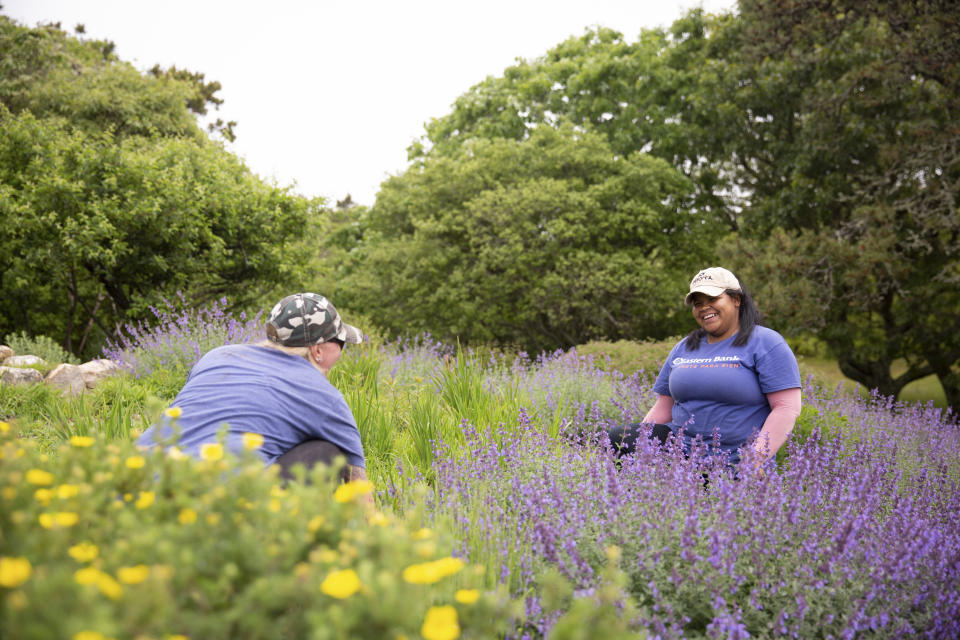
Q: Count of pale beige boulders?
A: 5